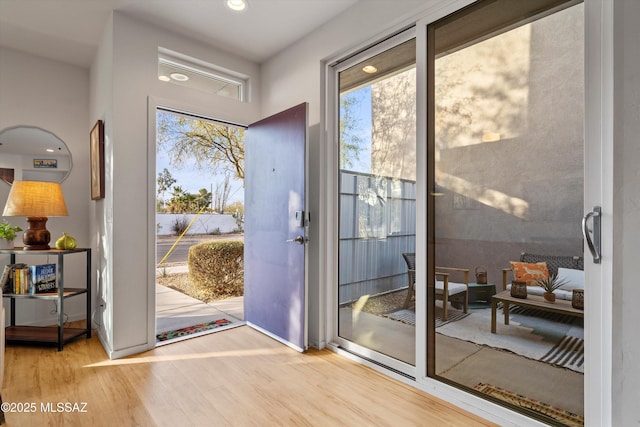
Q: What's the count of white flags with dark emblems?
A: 0